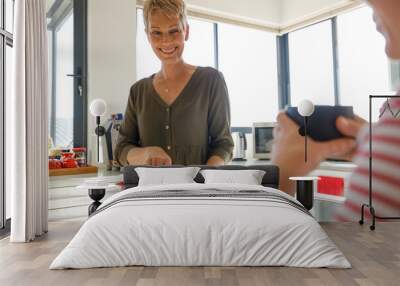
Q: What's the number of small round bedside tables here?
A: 2